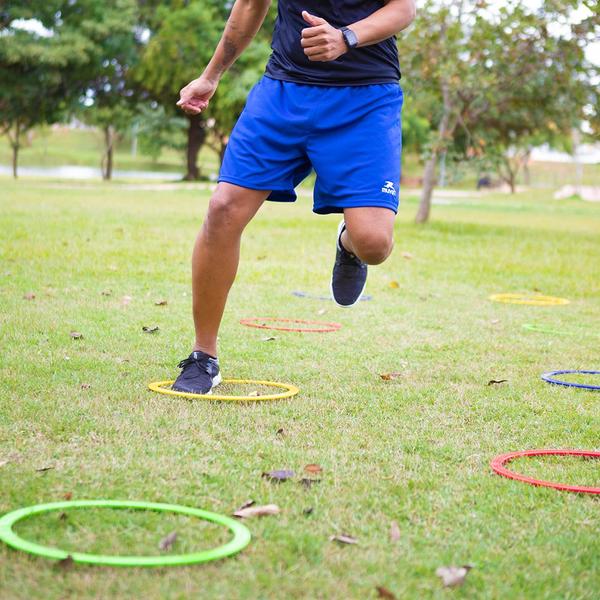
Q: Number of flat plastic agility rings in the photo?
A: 8